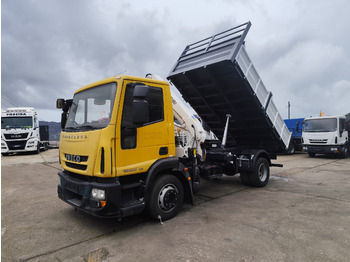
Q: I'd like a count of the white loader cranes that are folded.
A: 1